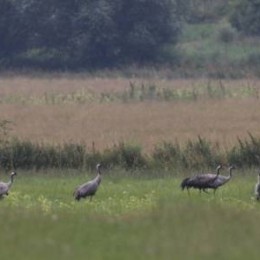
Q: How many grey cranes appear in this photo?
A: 5